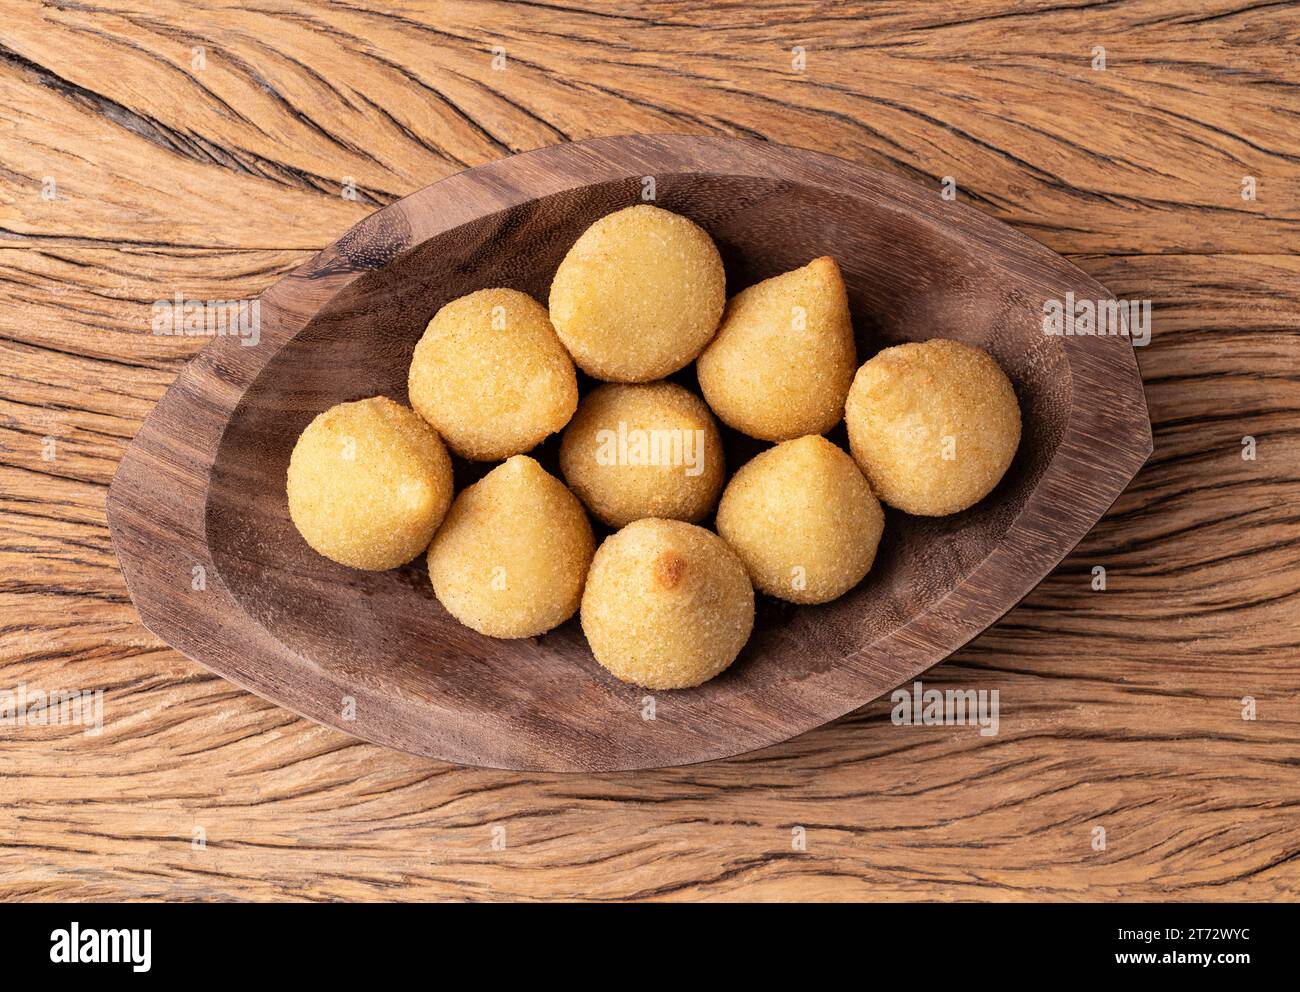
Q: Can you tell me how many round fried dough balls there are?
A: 9